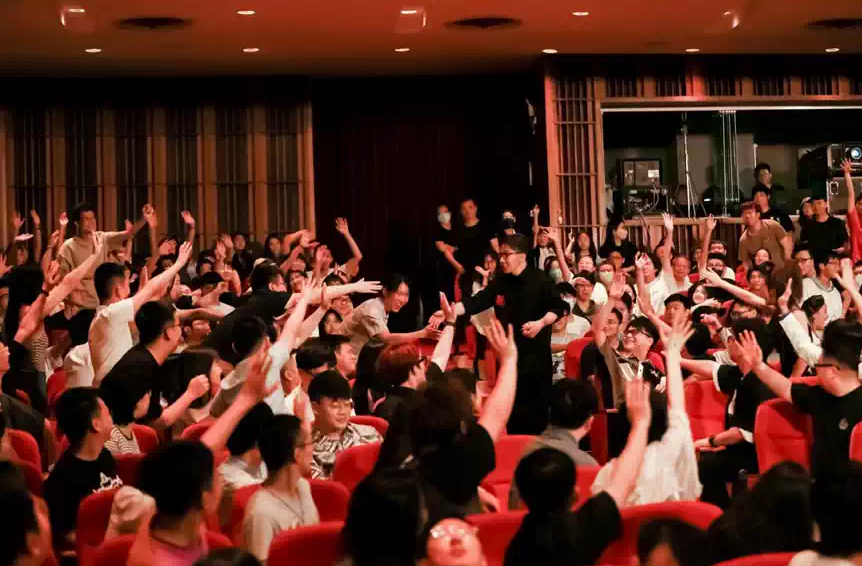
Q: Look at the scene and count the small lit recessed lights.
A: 11